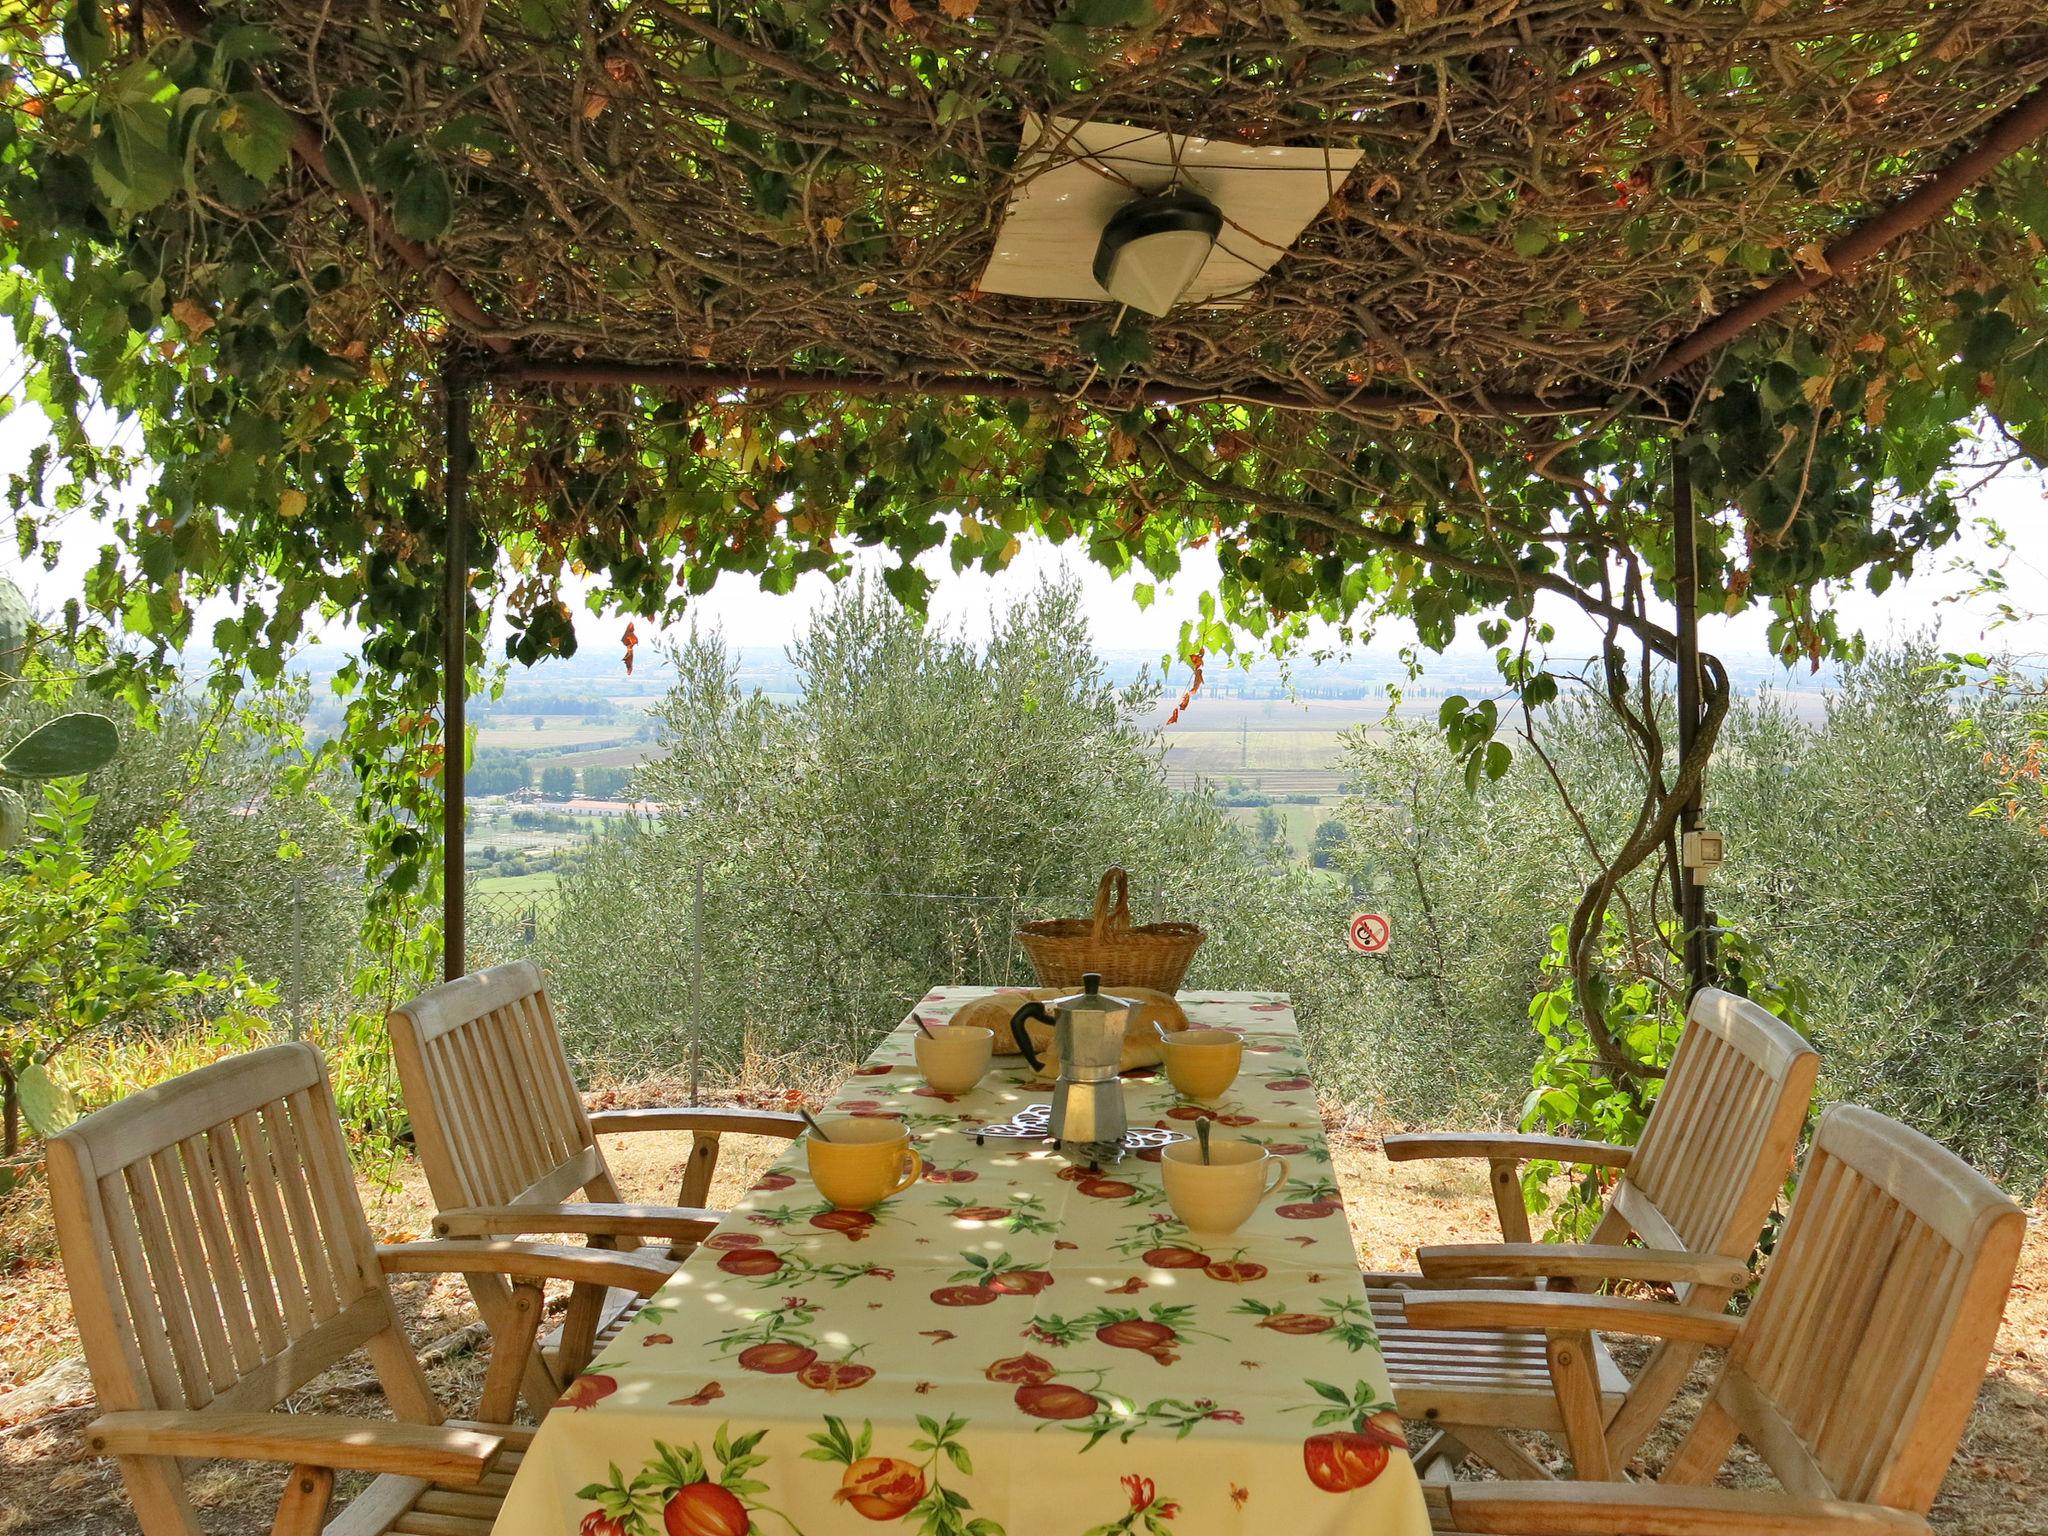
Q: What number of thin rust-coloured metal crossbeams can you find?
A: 3